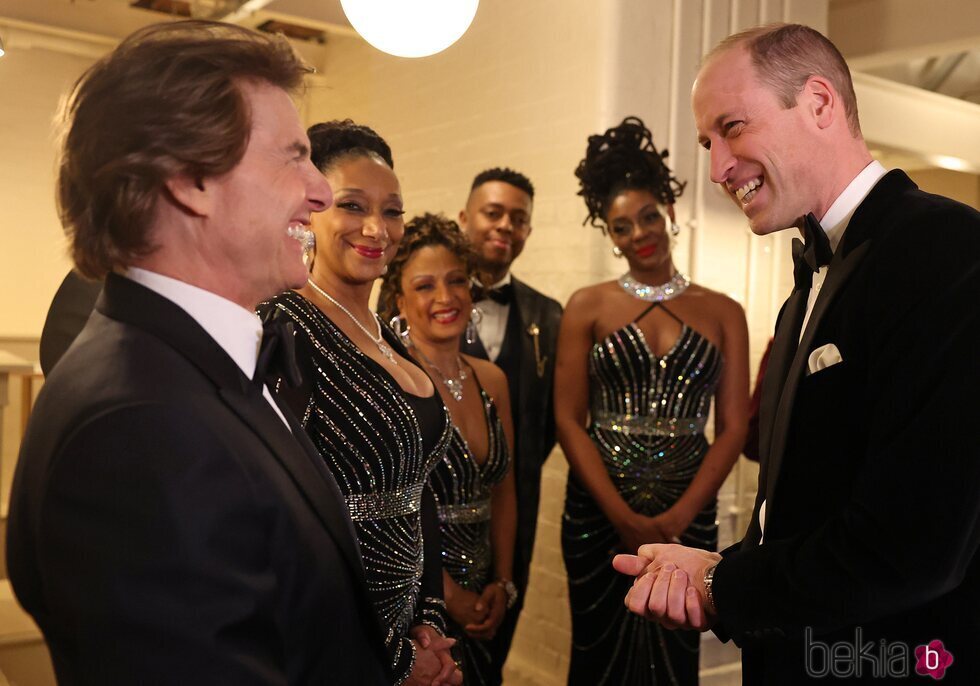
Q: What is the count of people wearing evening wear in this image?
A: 6